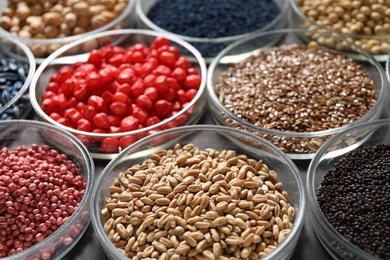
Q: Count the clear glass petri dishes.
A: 9